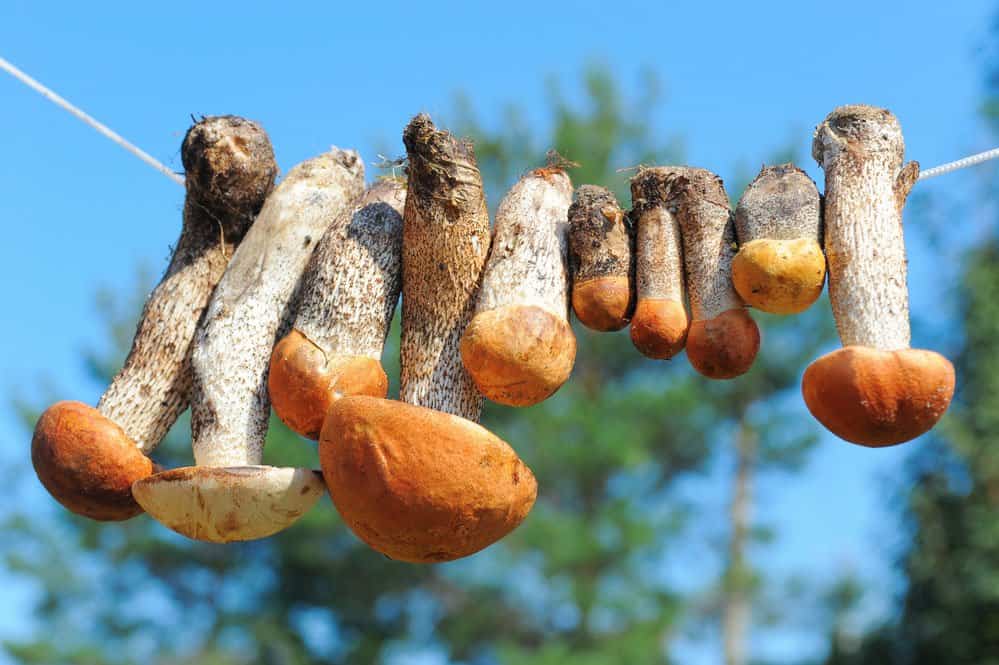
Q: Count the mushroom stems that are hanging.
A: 10